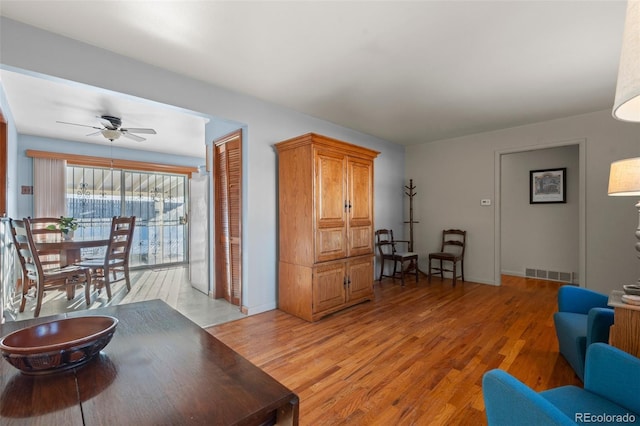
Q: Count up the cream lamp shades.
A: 2